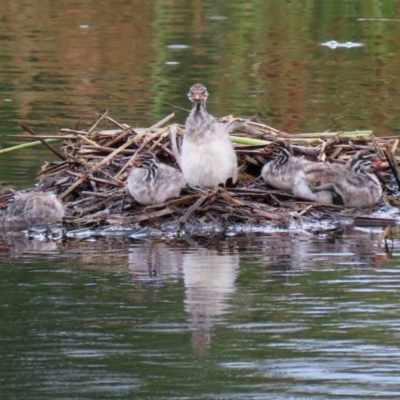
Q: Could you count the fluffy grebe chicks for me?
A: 5